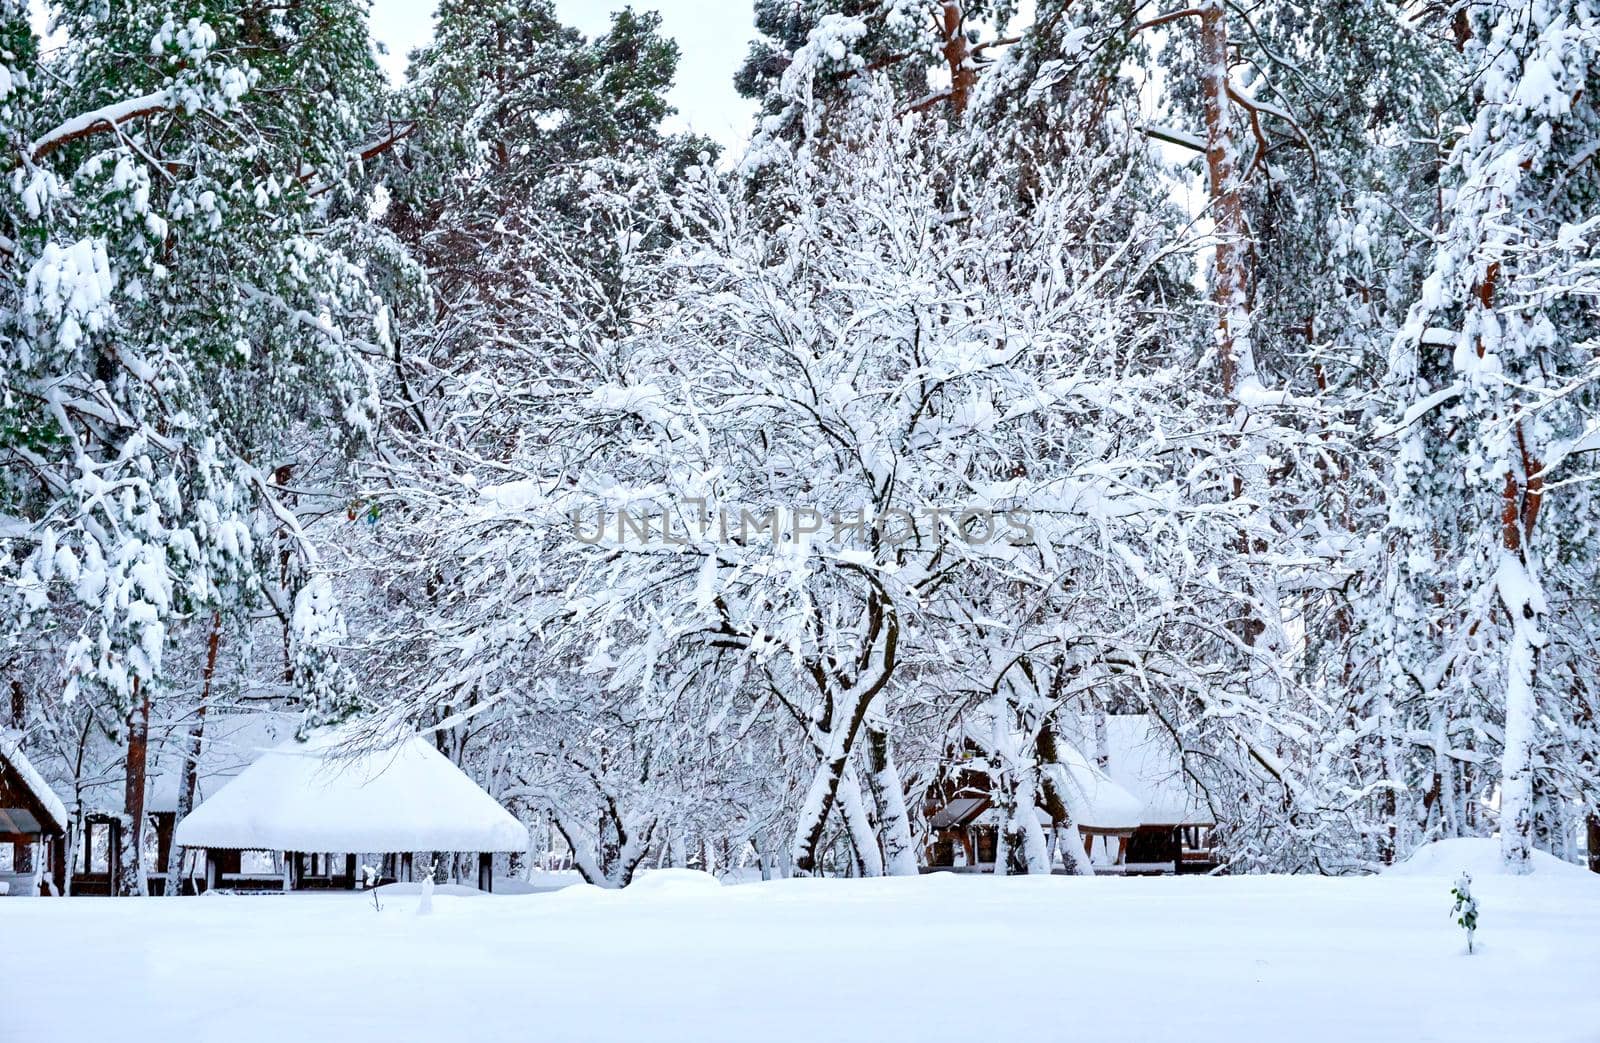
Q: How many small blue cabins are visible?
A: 0